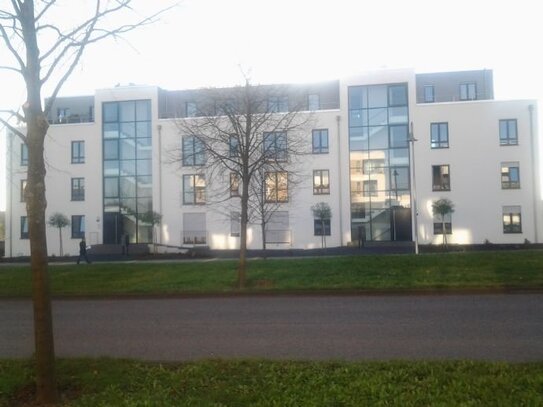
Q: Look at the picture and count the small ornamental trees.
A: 4